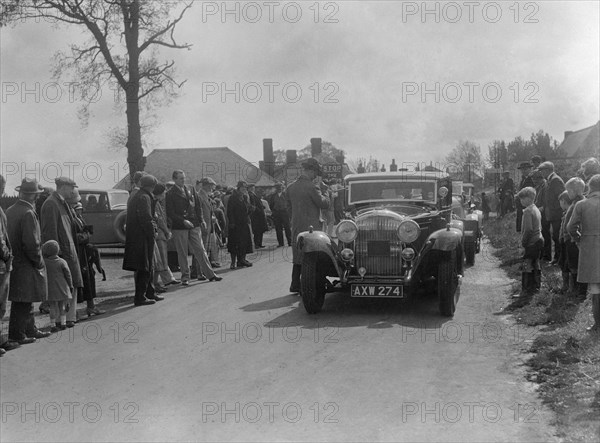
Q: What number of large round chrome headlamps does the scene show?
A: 2